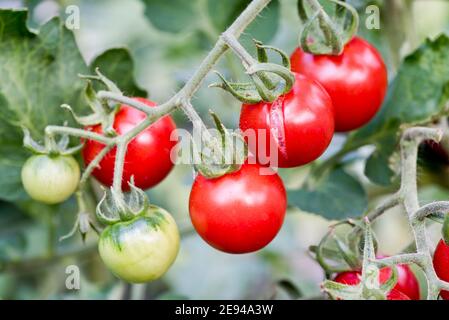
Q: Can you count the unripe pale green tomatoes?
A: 2